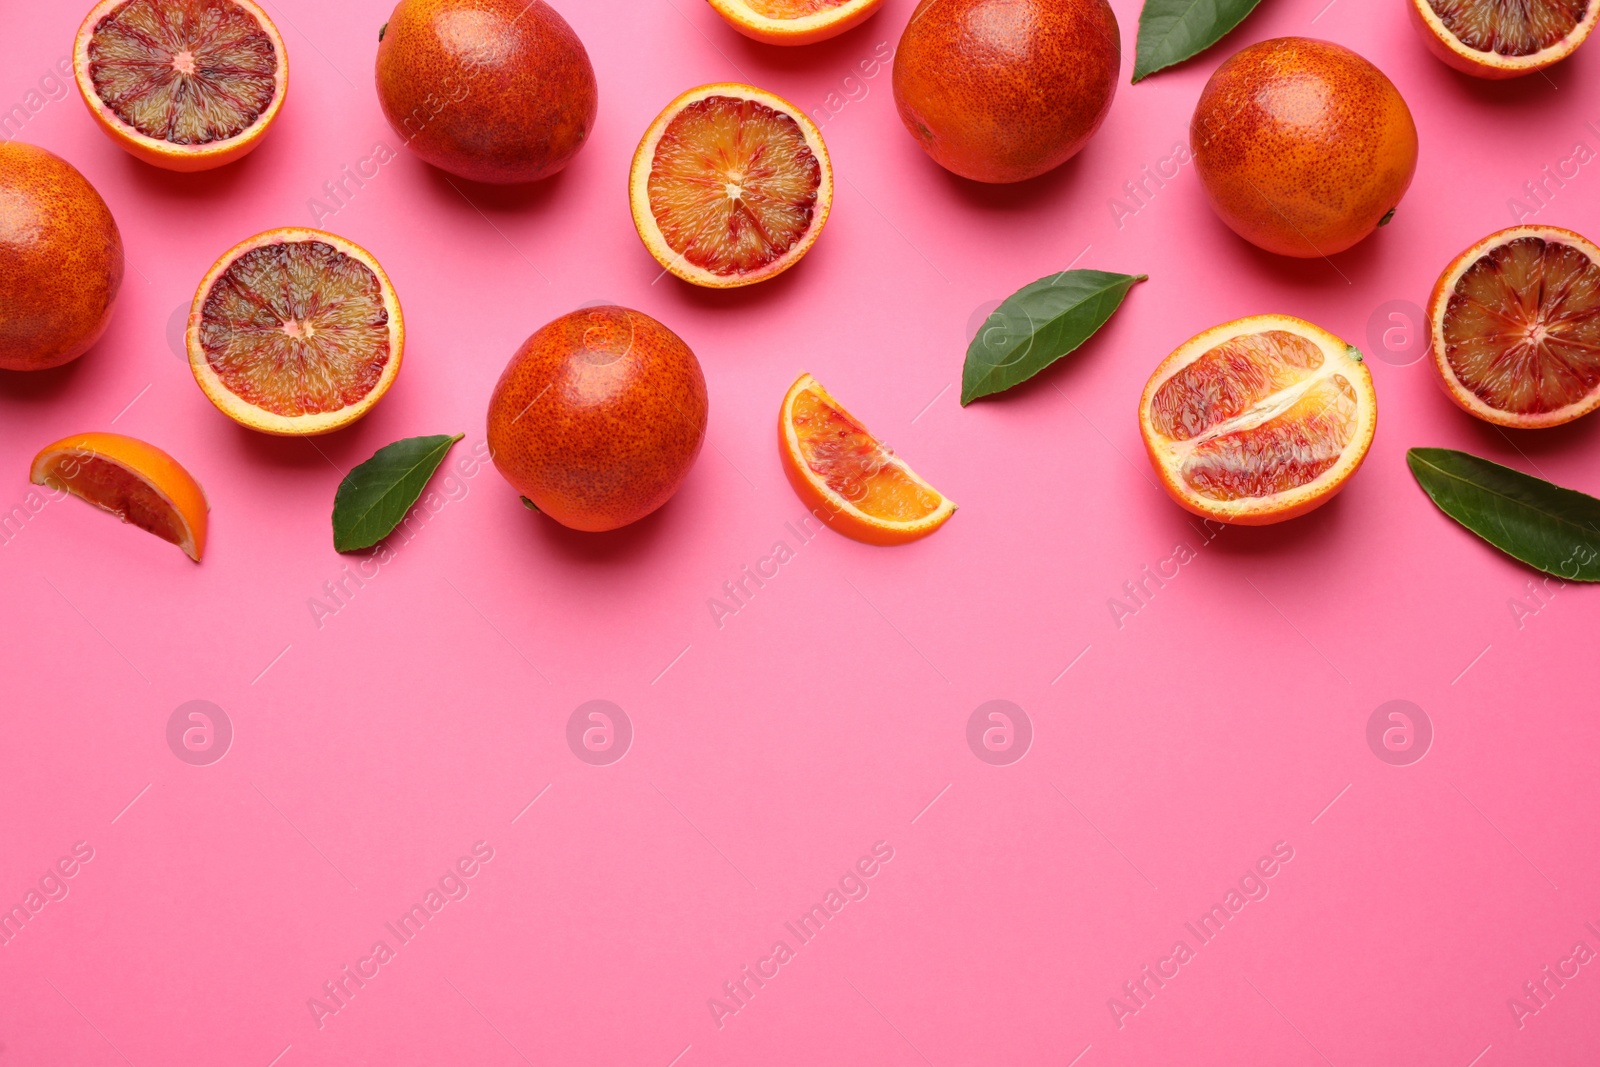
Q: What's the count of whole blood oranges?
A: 5